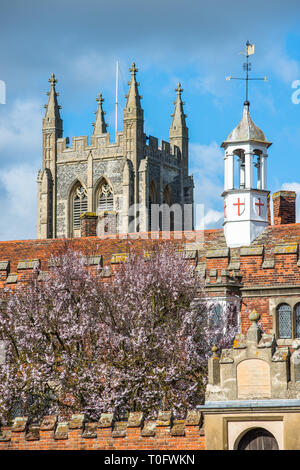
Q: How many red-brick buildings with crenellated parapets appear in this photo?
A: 1